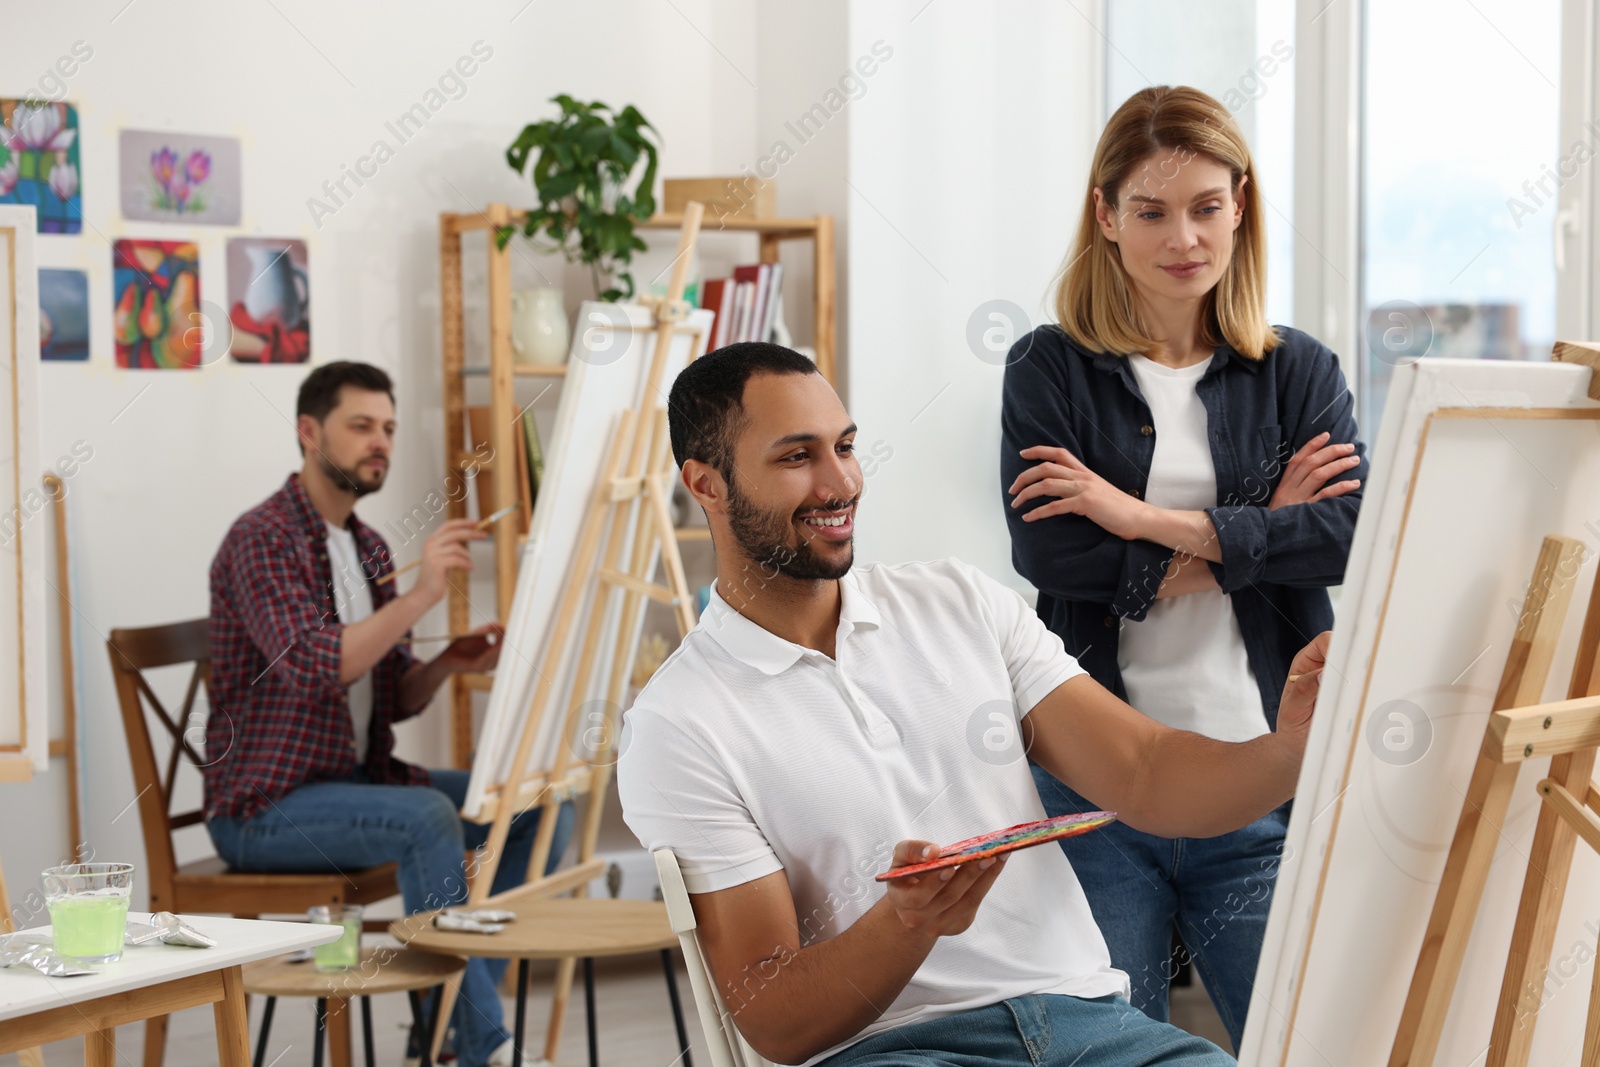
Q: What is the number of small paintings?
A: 5